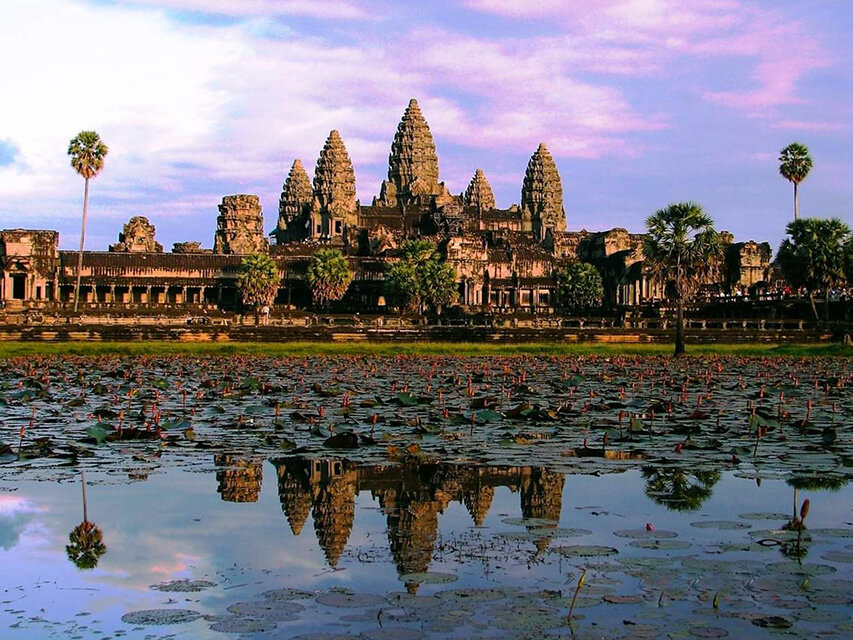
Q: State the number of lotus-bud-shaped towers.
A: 5